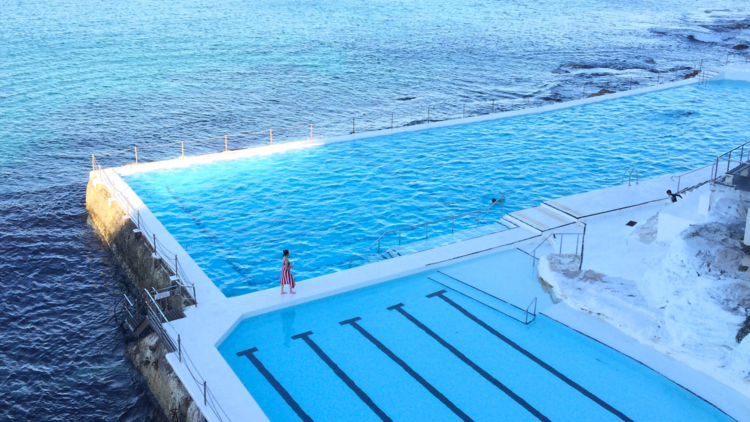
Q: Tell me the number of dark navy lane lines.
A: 5